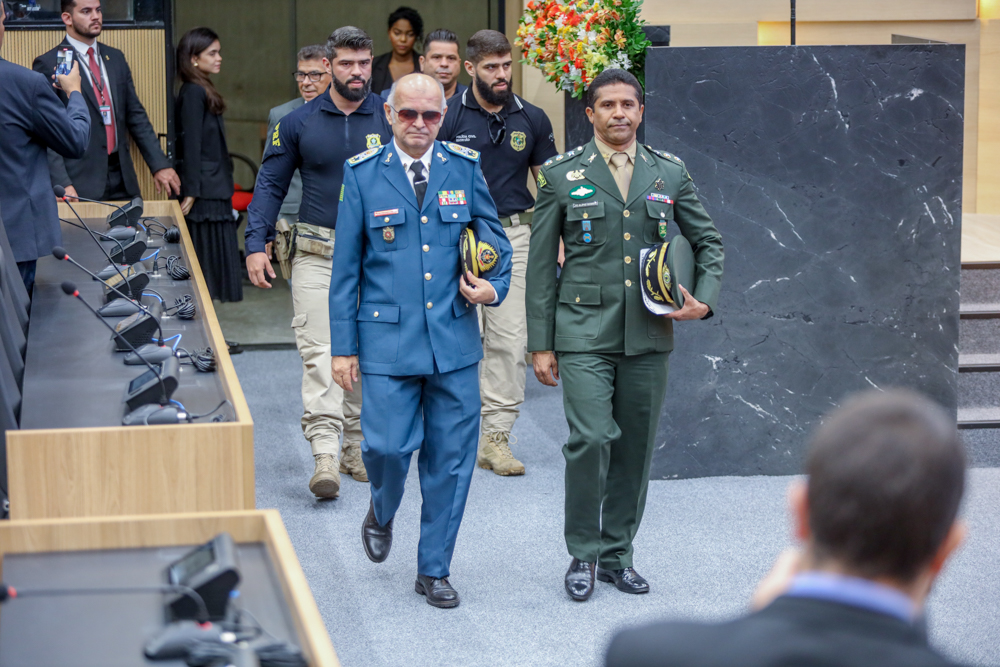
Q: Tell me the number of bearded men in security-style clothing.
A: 2